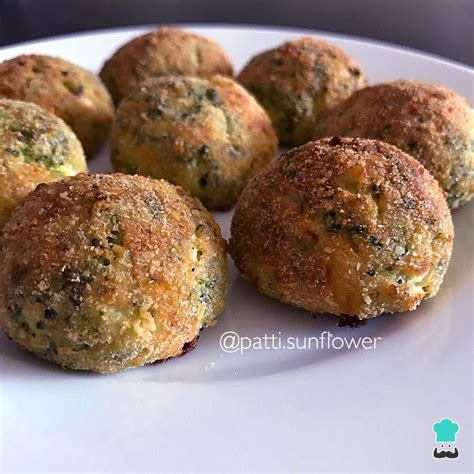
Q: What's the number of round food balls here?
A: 8